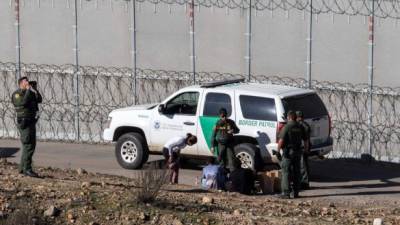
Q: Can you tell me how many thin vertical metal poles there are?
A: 7